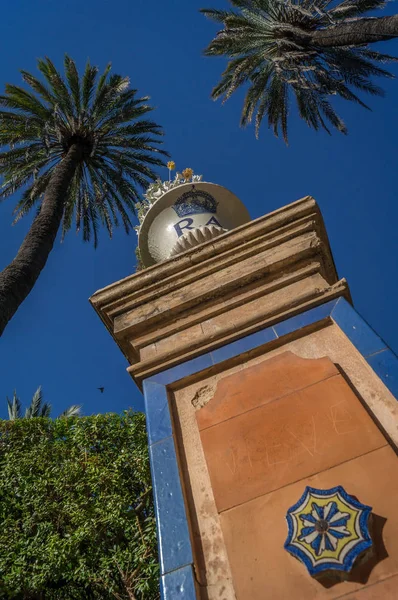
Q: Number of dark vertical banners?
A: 0